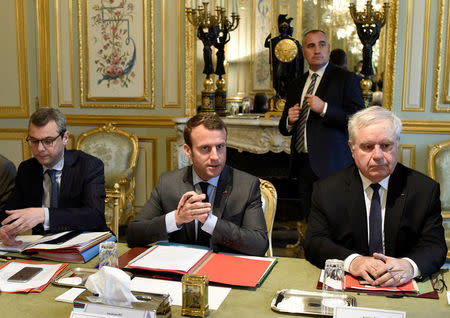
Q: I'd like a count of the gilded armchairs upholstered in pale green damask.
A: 2